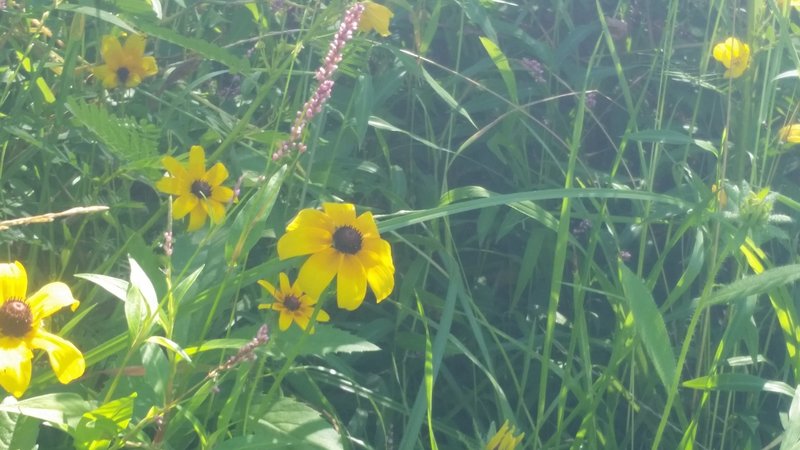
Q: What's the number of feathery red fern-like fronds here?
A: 0